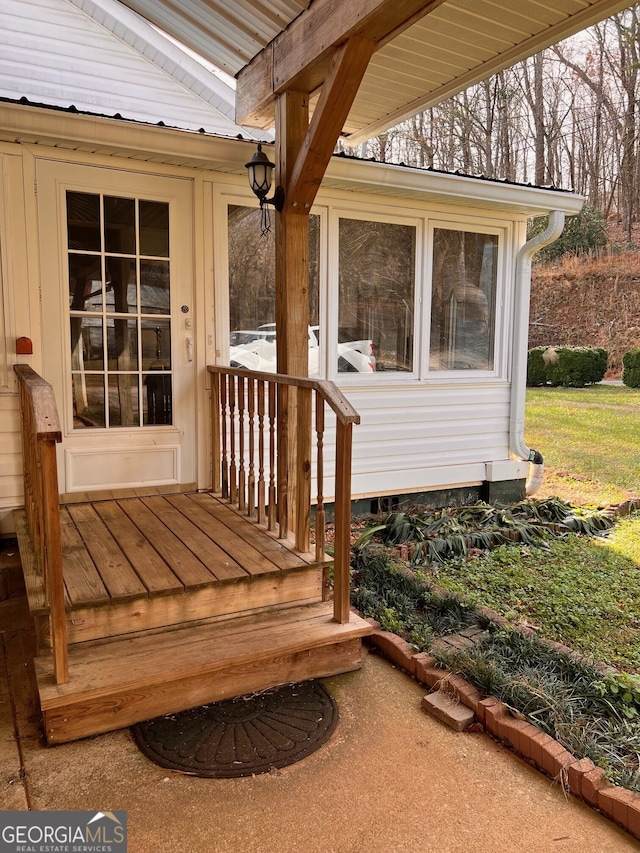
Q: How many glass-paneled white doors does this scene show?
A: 1